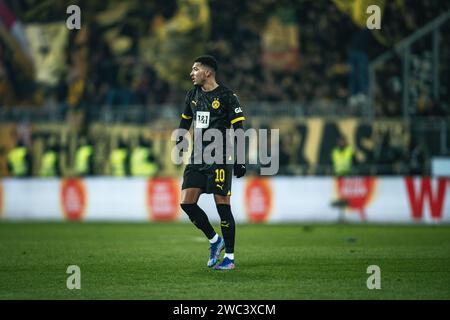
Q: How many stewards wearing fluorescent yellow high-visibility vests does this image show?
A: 6